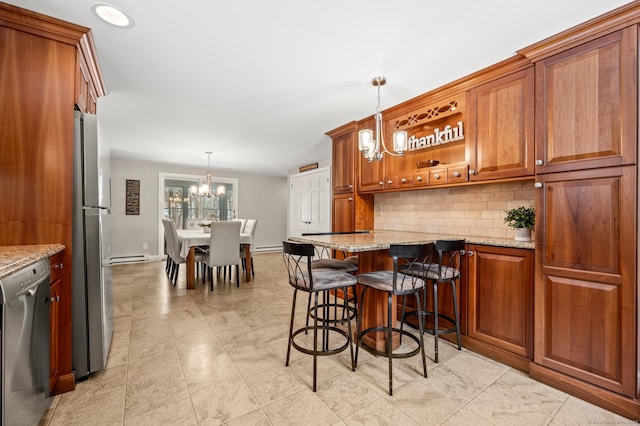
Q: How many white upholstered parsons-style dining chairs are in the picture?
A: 6